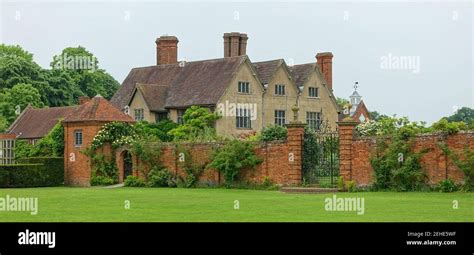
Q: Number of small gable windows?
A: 3